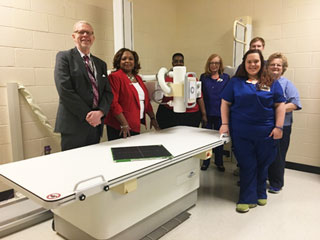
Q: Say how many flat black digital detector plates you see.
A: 1